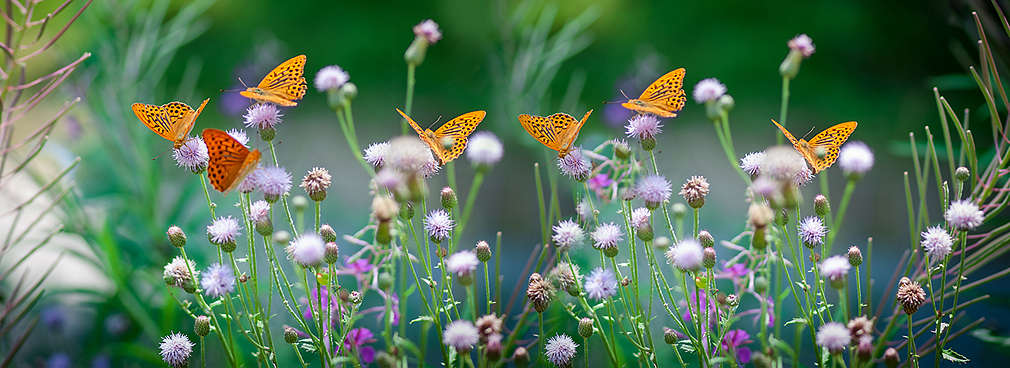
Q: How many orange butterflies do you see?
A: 7